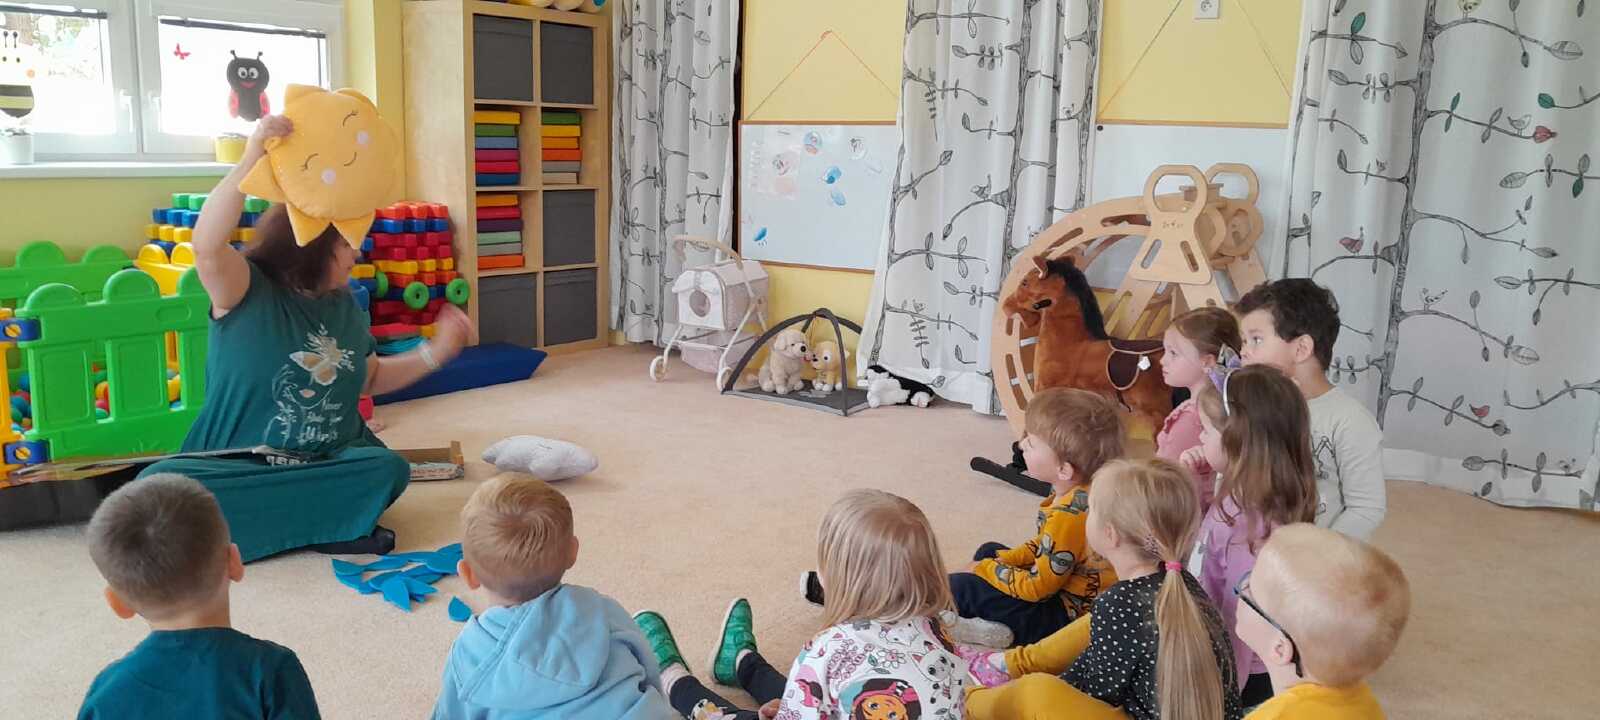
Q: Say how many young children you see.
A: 9